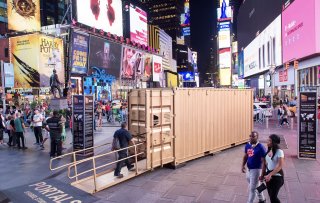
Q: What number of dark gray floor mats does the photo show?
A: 1